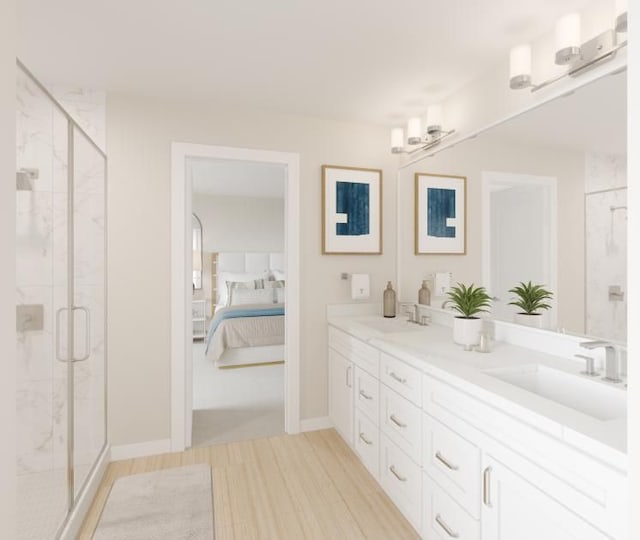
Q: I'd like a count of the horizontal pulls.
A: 7